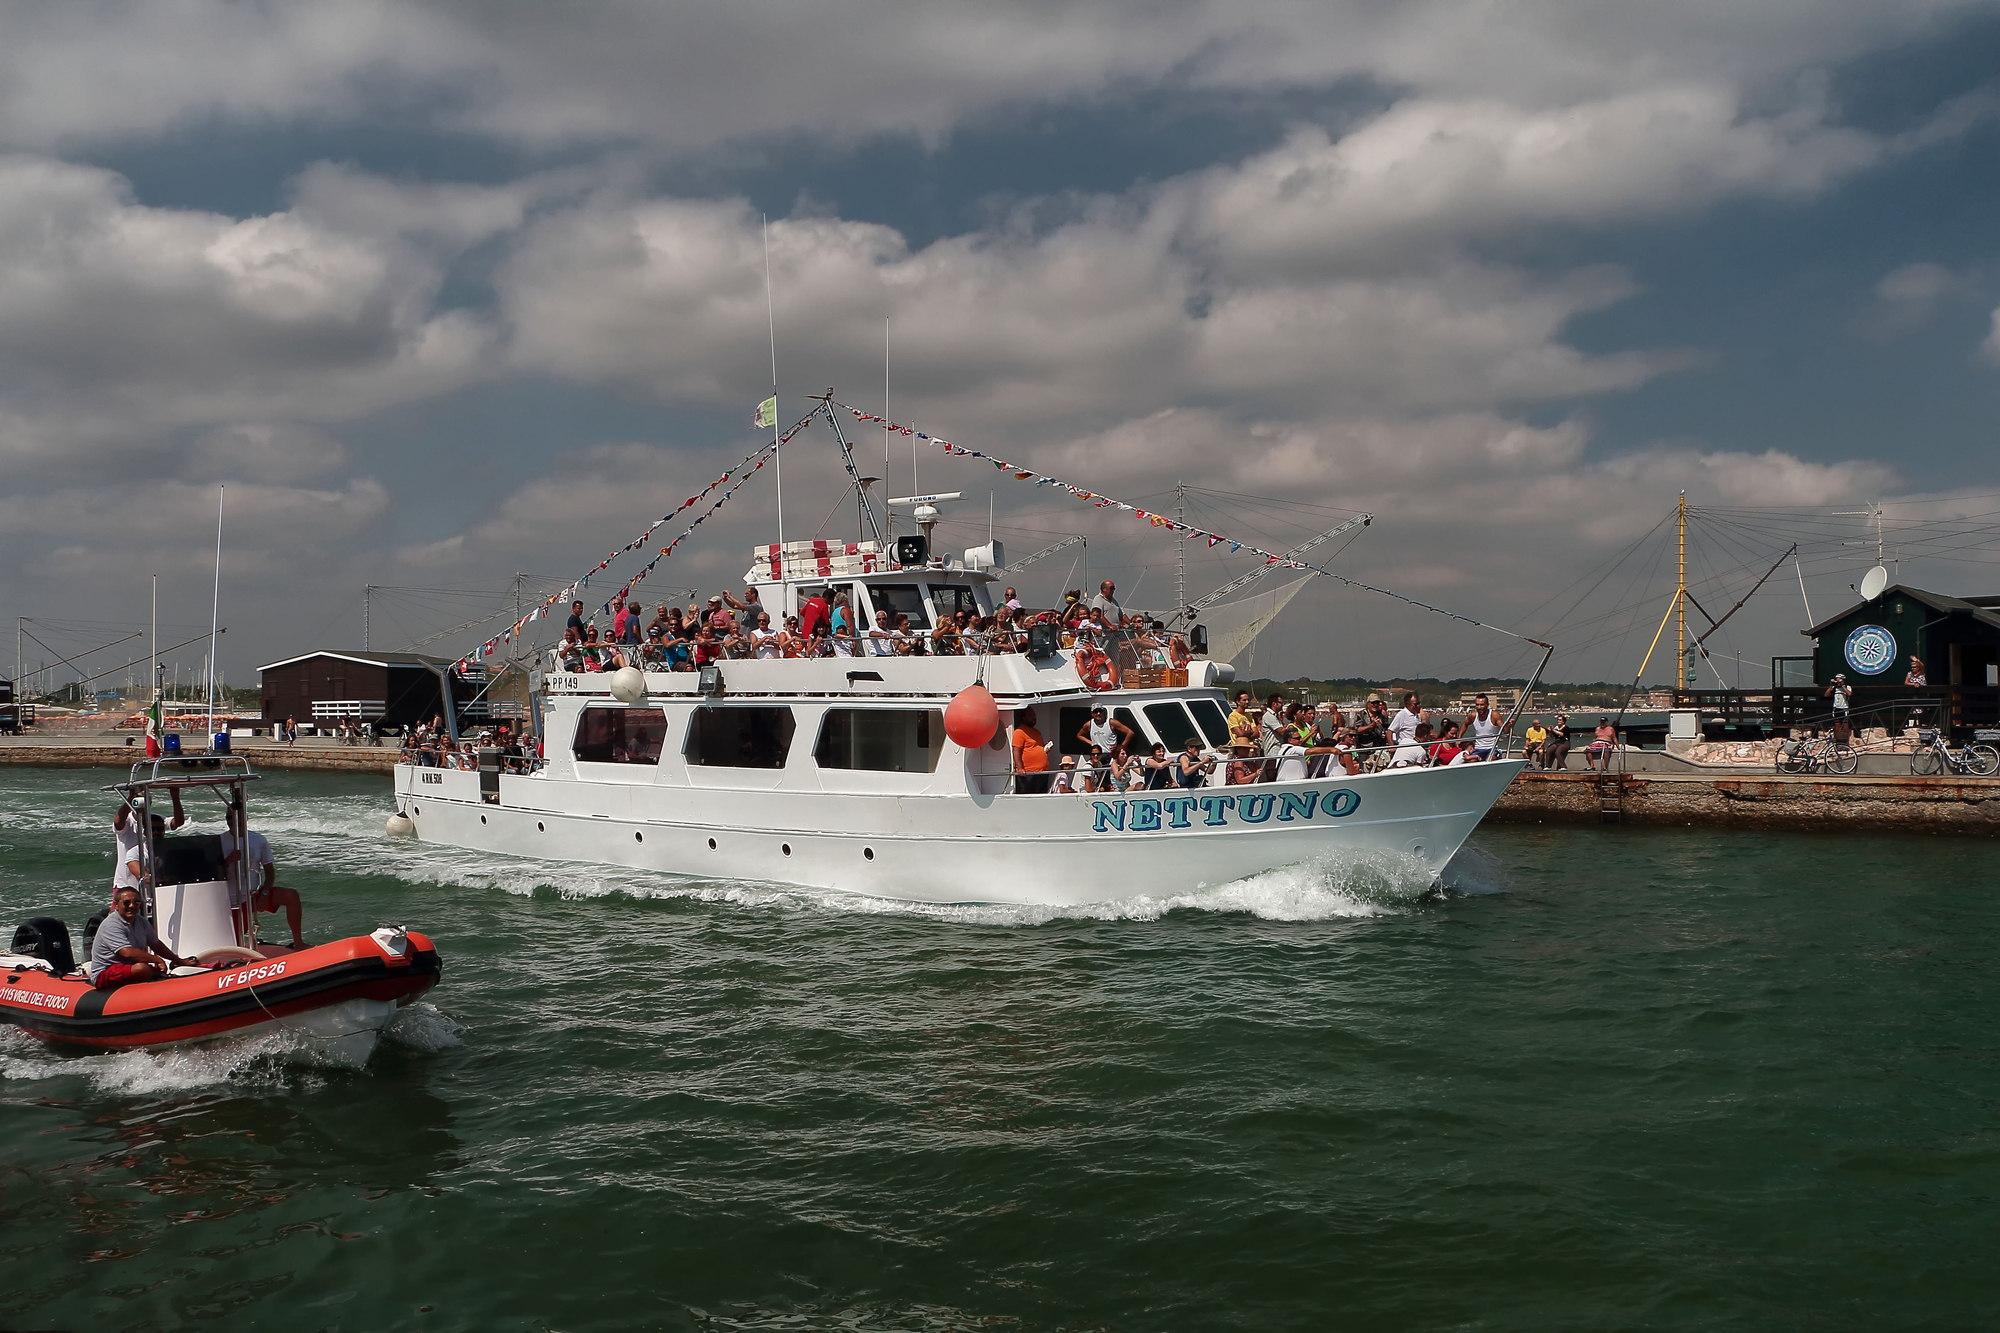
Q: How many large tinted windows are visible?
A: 3